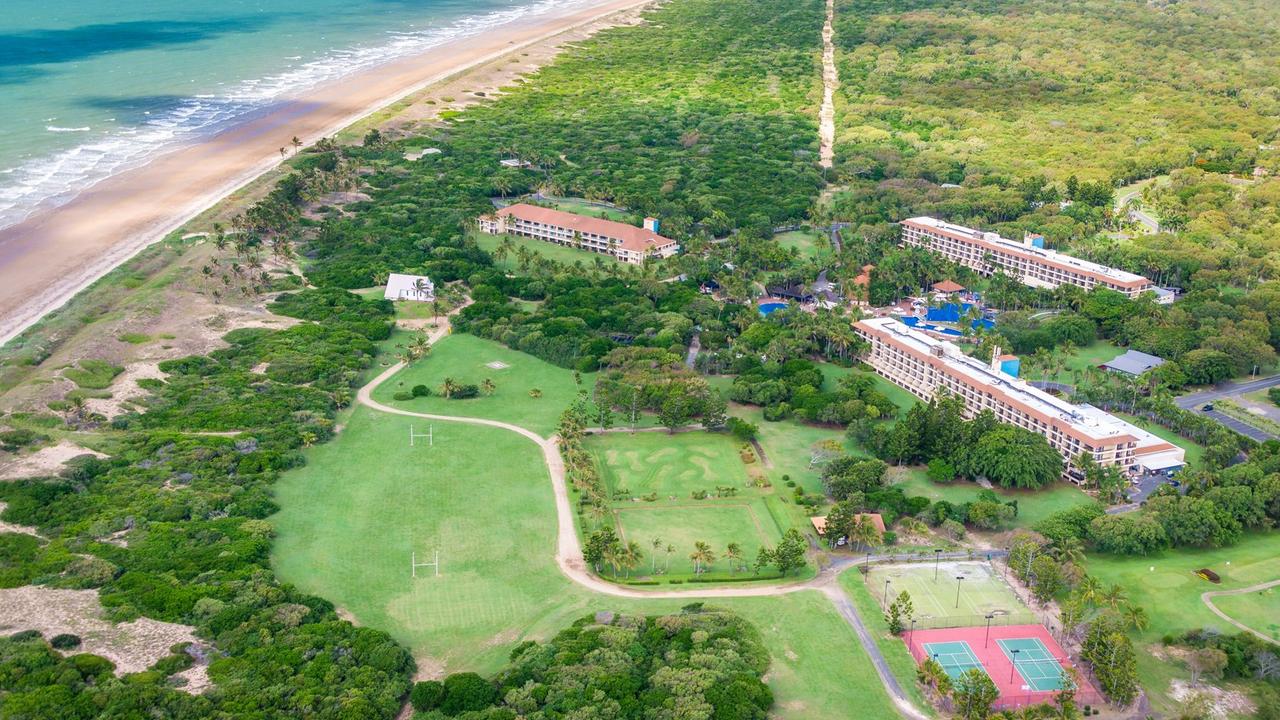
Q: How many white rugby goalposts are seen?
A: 2